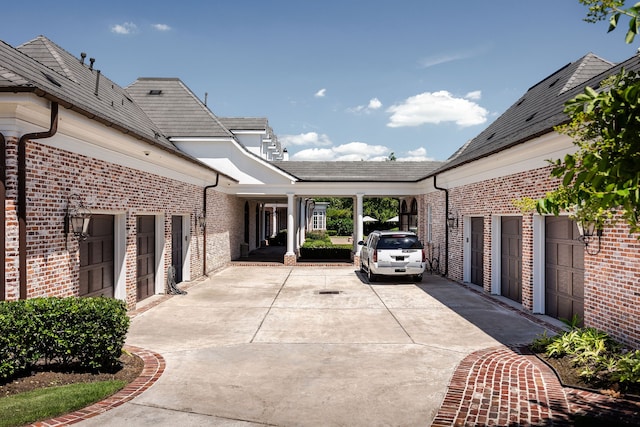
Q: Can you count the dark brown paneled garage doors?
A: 6